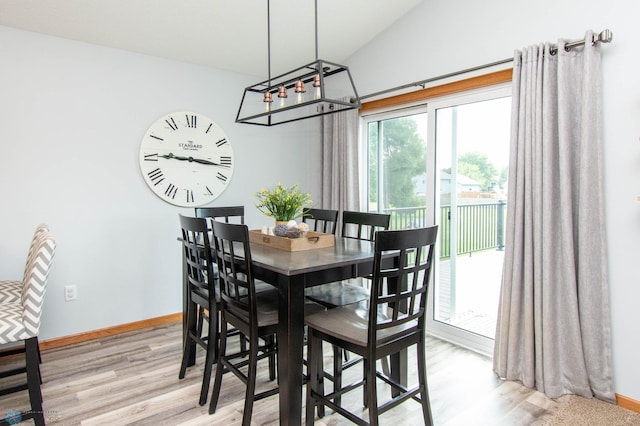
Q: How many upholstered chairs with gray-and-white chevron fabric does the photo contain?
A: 2